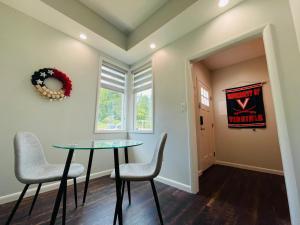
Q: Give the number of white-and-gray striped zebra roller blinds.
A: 2